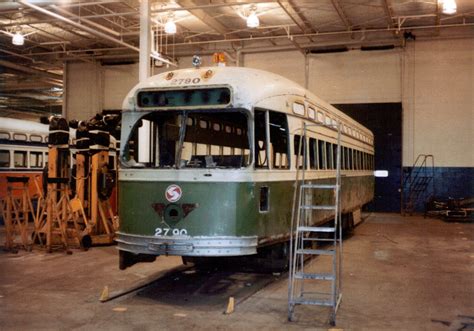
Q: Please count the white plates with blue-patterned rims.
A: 0